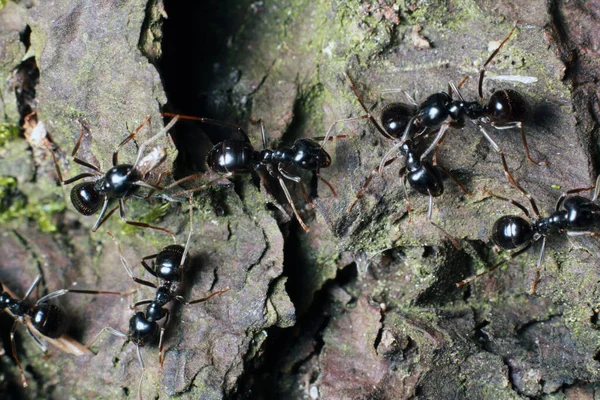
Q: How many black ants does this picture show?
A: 7